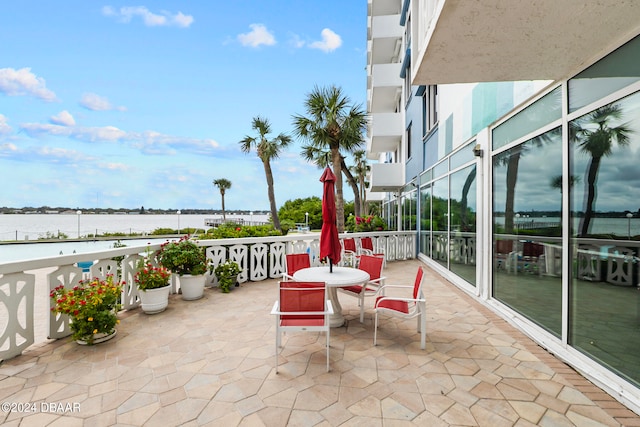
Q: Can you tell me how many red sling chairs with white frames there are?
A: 6